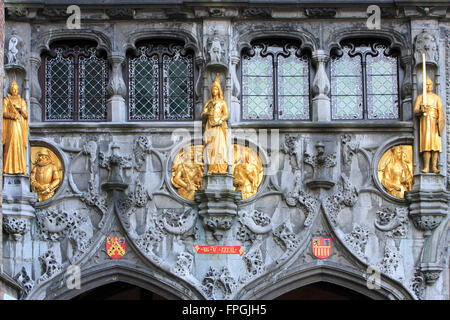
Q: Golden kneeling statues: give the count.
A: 4